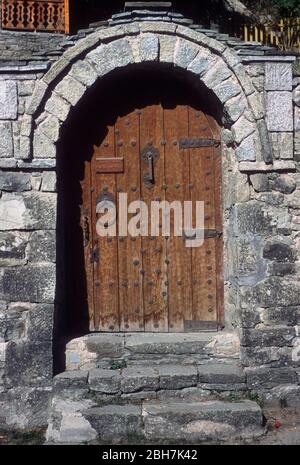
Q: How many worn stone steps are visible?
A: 3